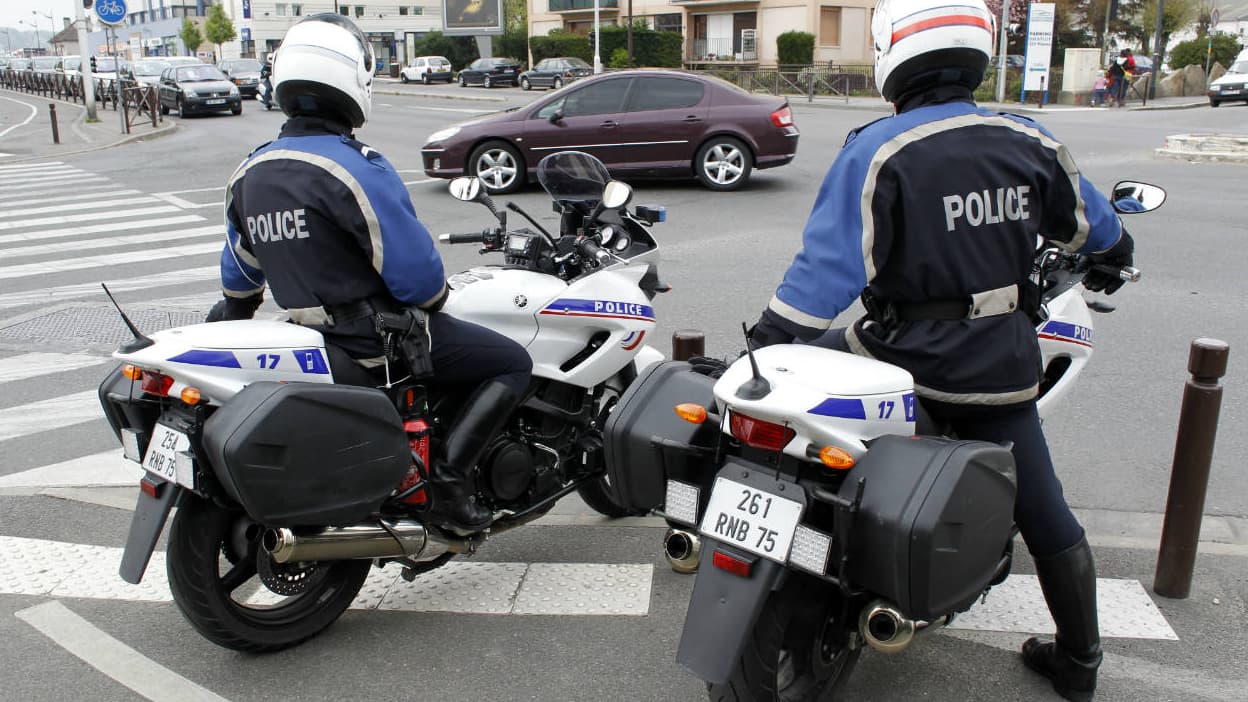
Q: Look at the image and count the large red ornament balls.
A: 0